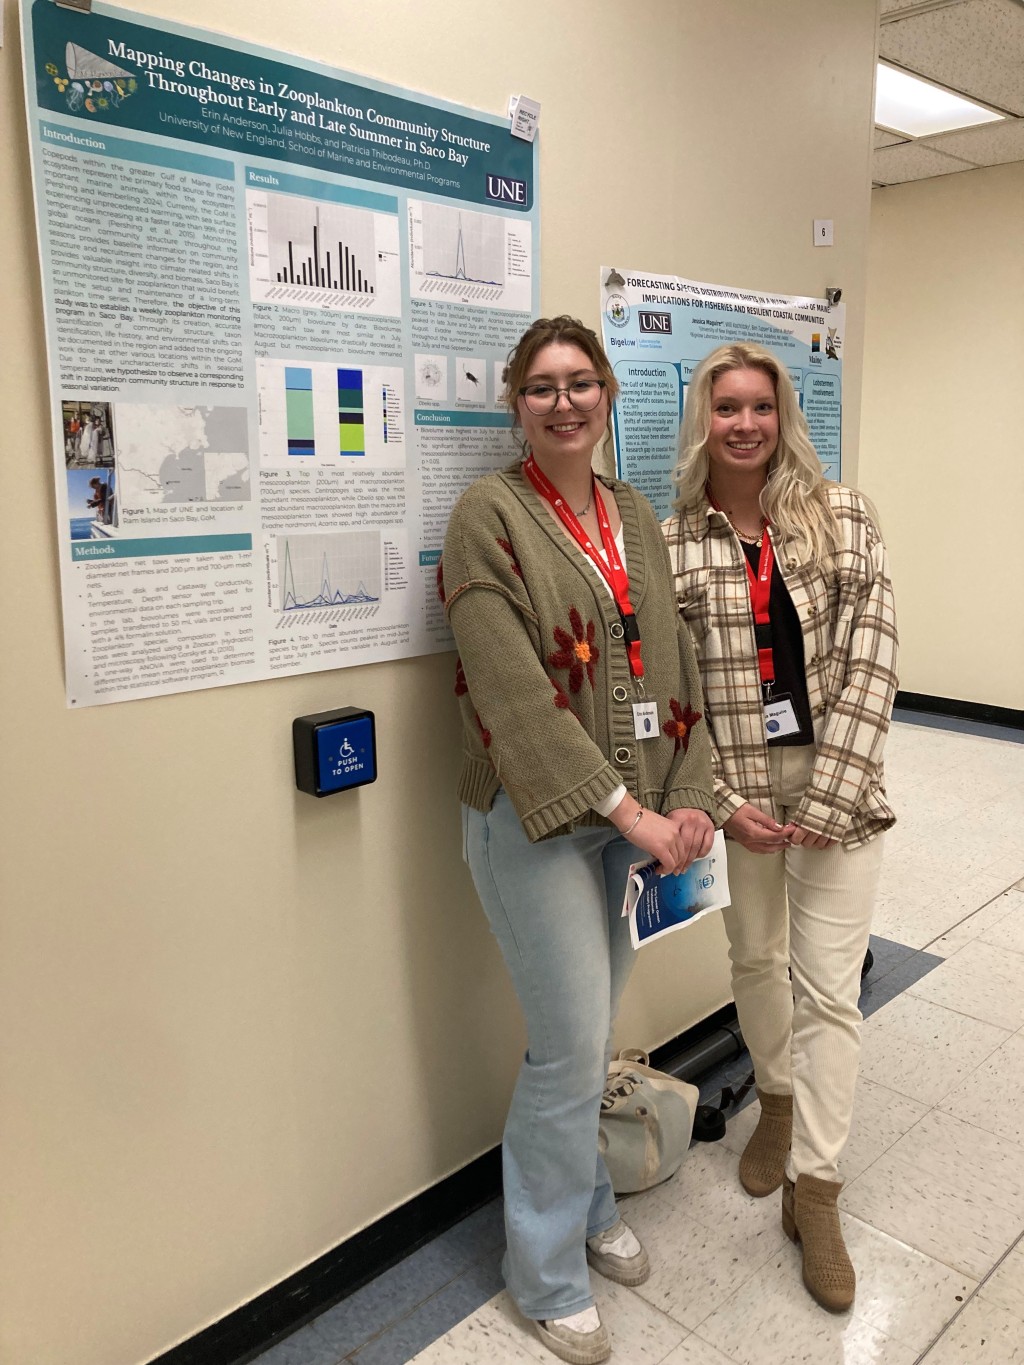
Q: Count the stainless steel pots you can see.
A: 0